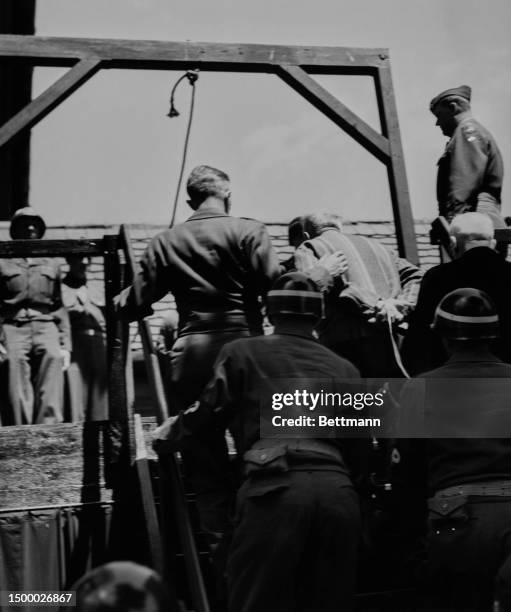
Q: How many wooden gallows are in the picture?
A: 1